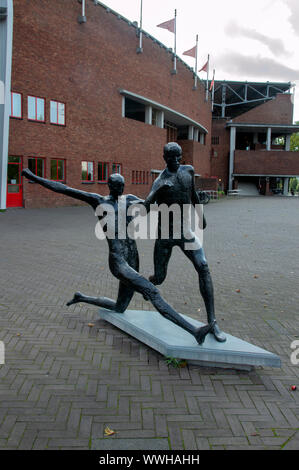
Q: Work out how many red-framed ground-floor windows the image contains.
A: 5